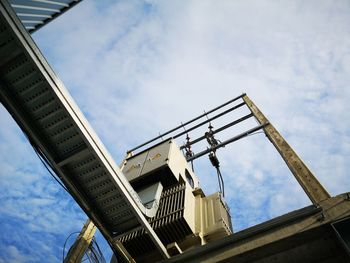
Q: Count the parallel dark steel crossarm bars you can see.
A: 4